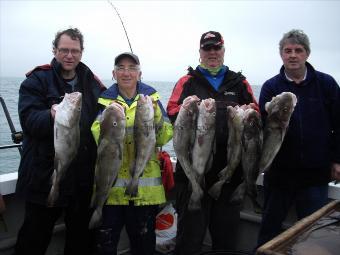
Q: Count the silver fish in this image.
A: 8